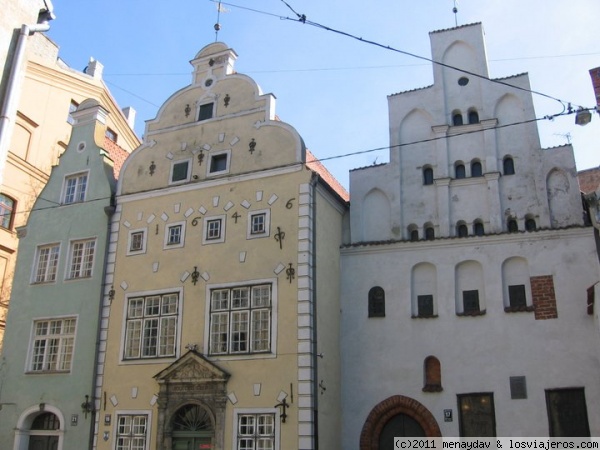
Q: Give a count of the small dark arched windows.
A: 13